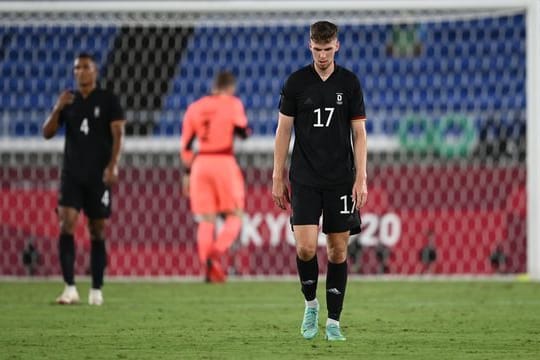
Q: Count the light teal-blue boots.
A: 2